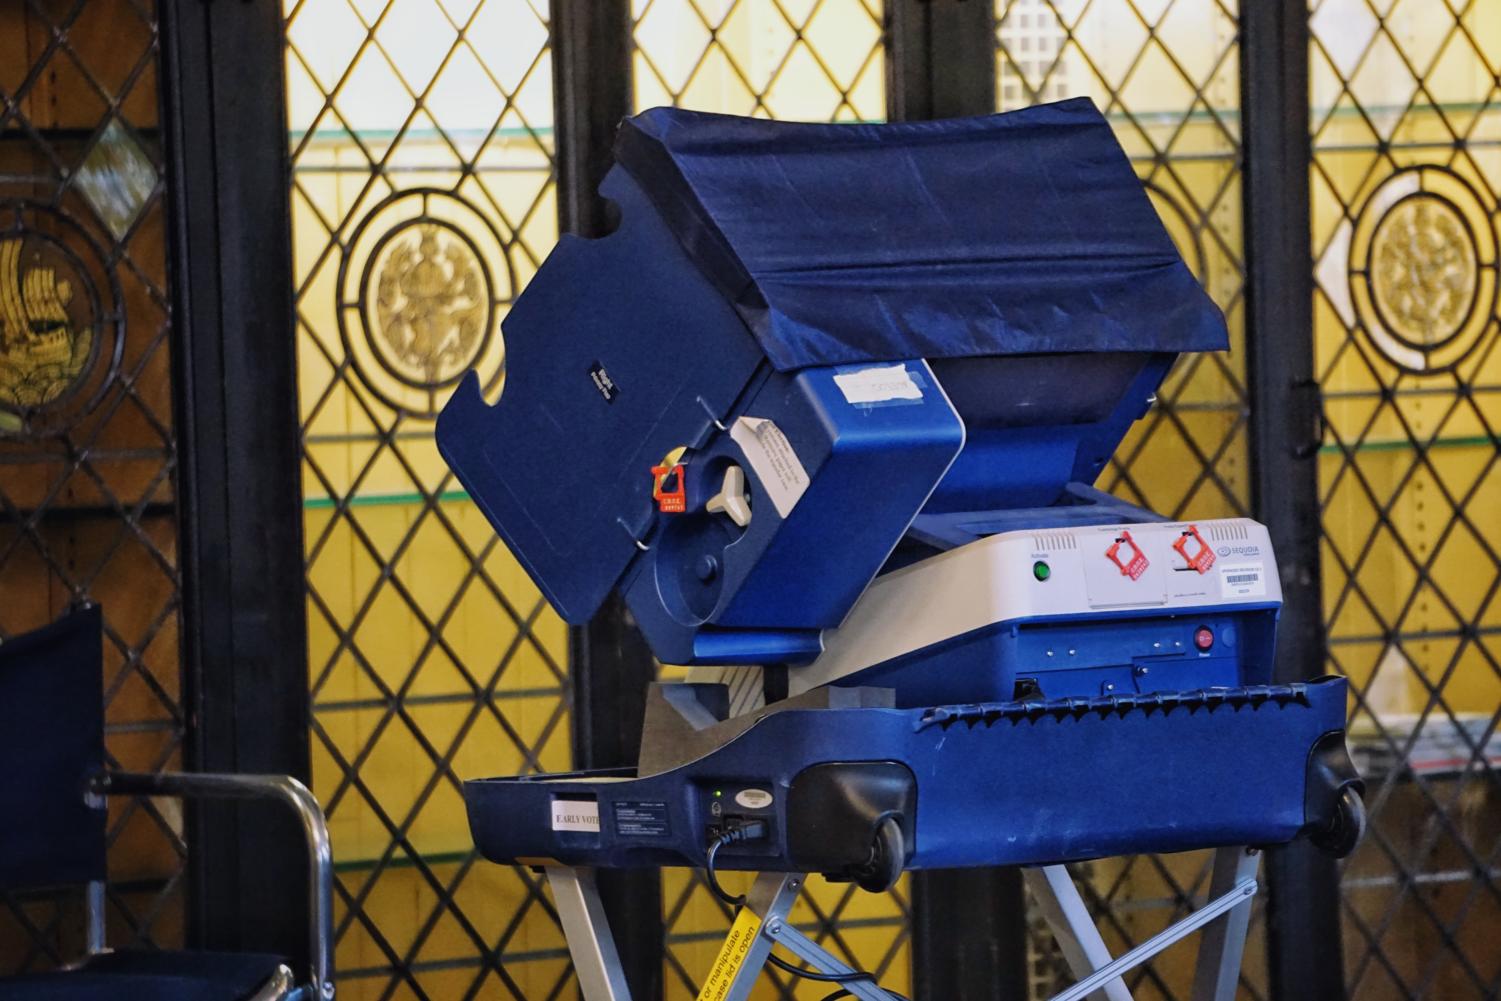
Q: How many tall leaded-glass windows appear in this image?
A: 5